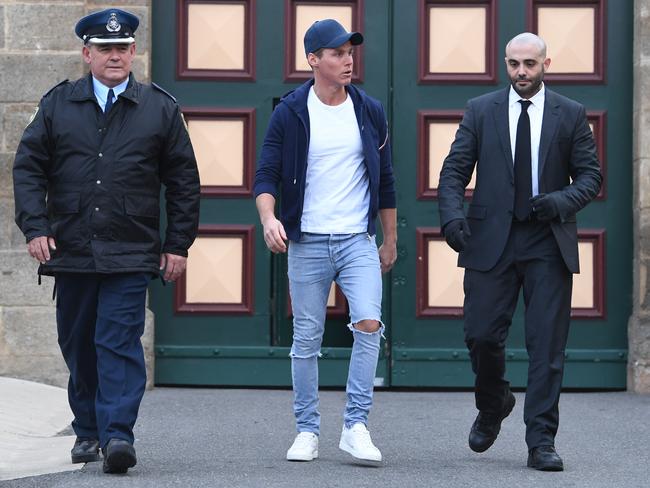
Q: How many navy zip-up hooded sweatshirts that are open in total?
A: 1